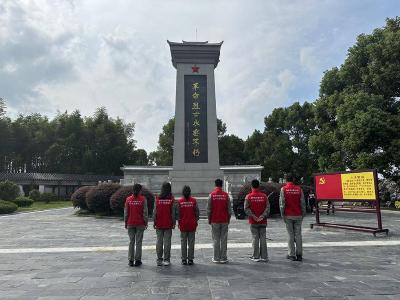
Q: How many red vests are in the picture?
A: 6